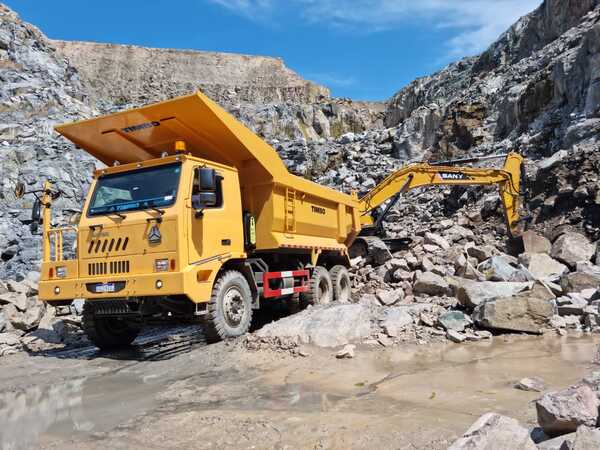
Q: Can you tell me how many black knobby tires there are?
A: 4